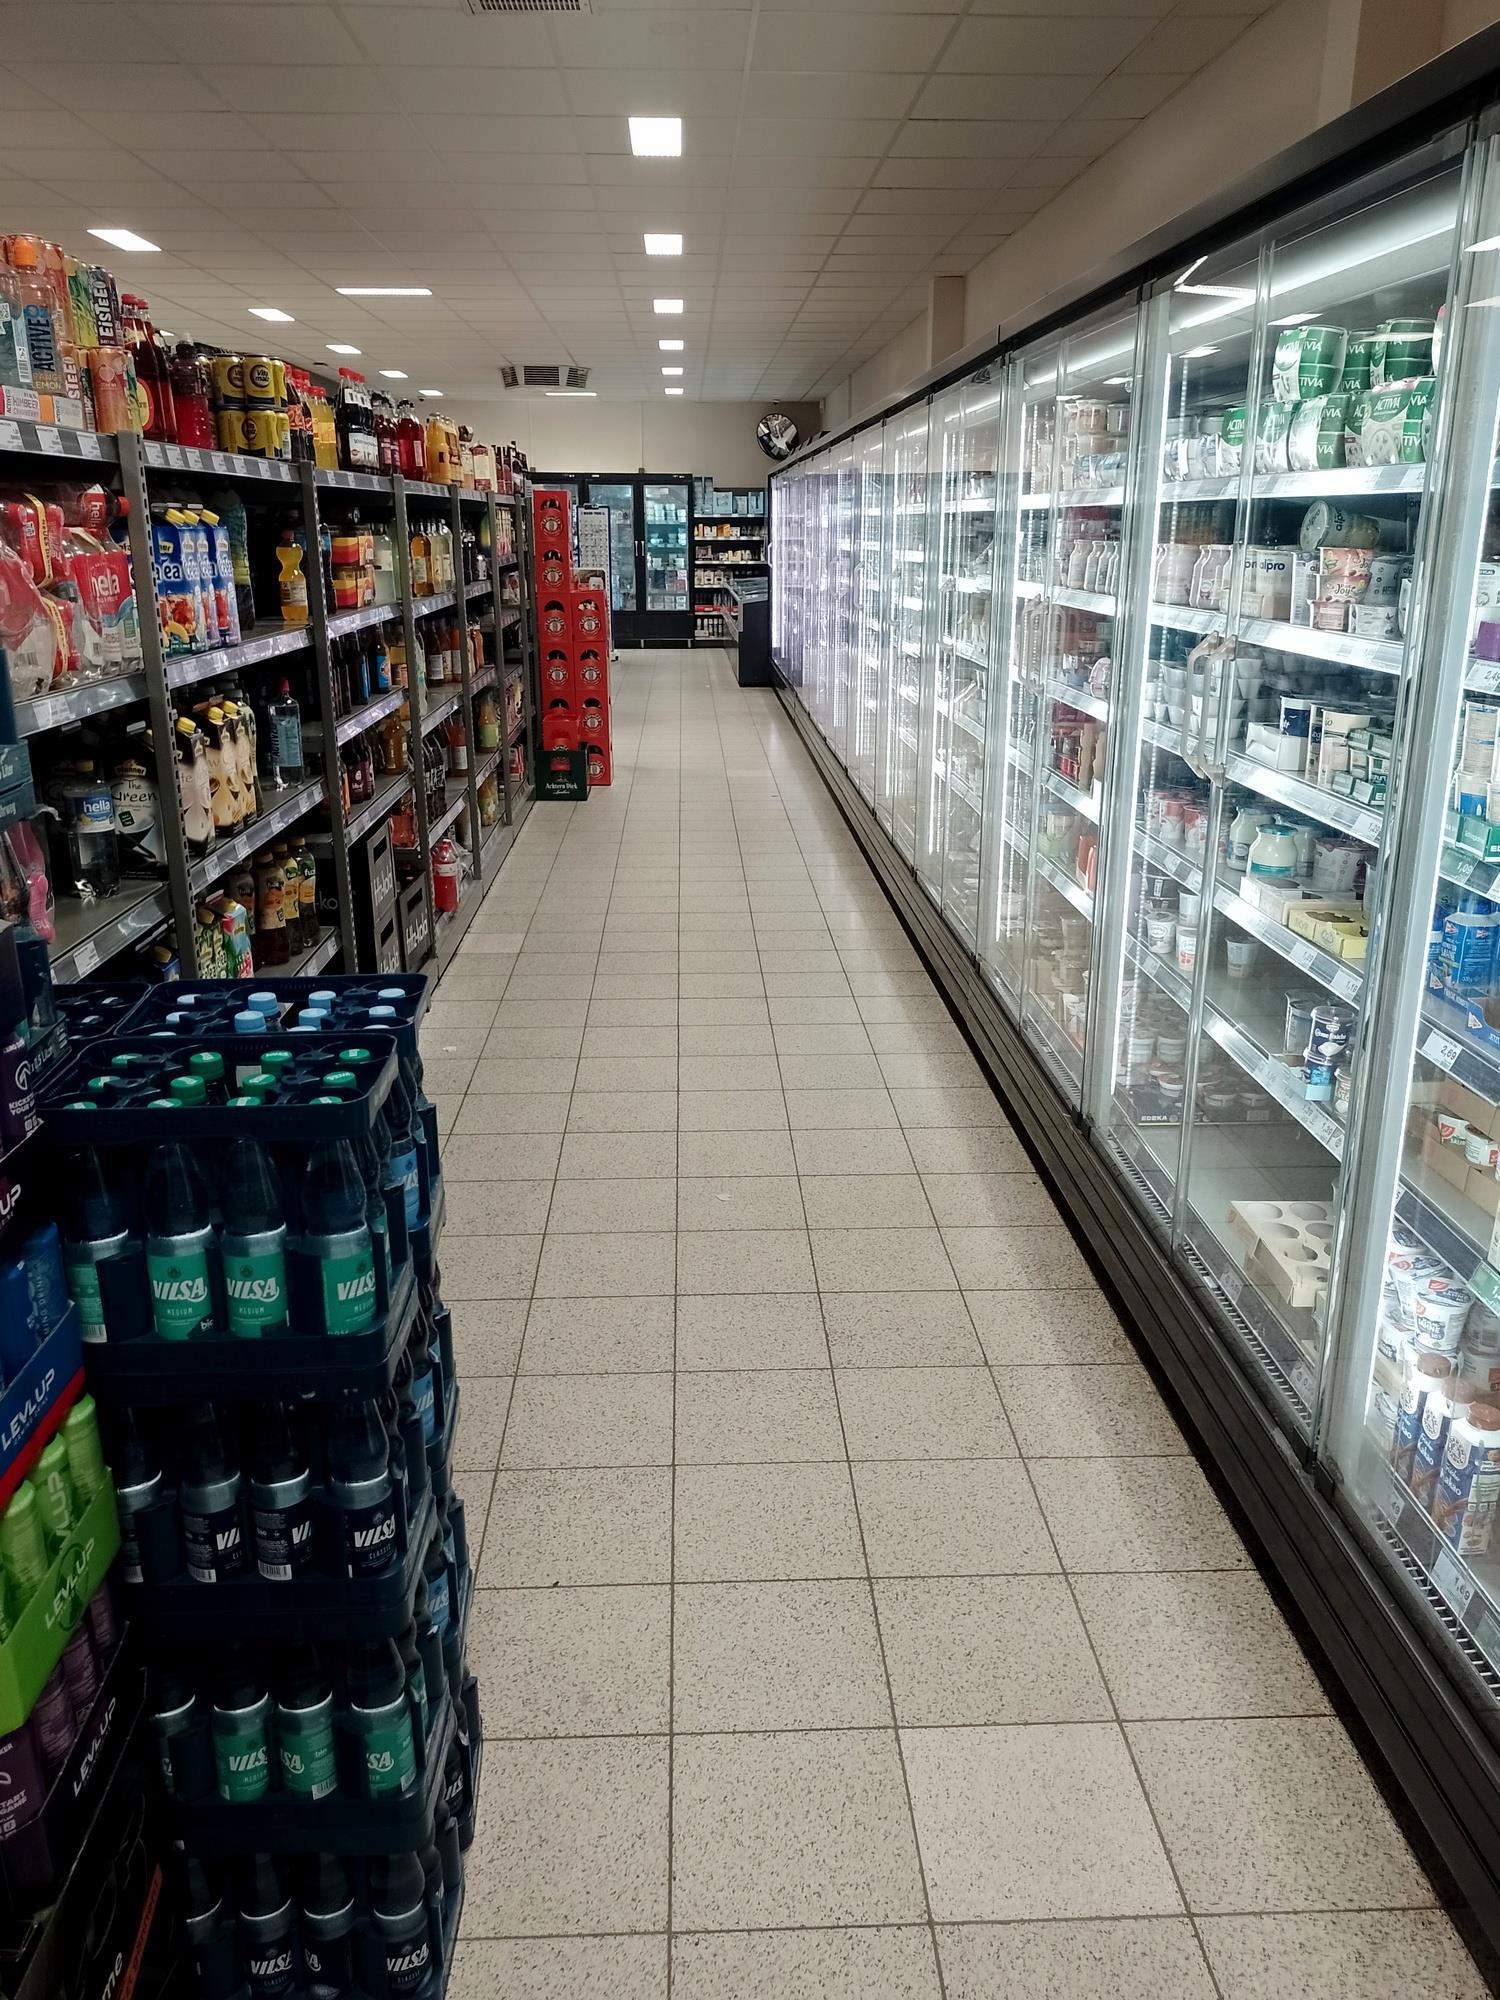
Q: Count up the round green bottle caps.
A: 12